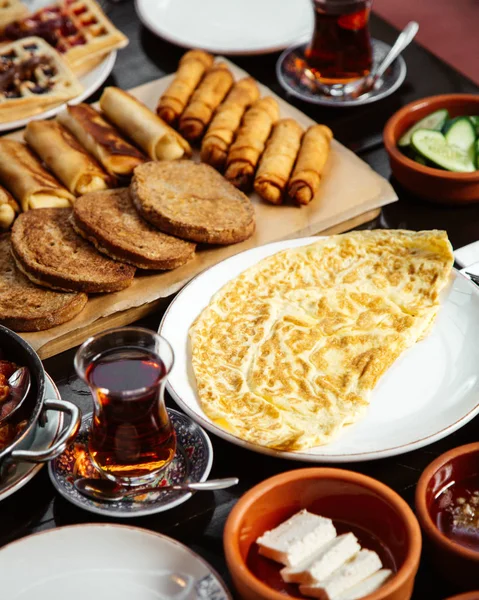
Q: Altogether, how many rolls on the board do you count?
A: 11